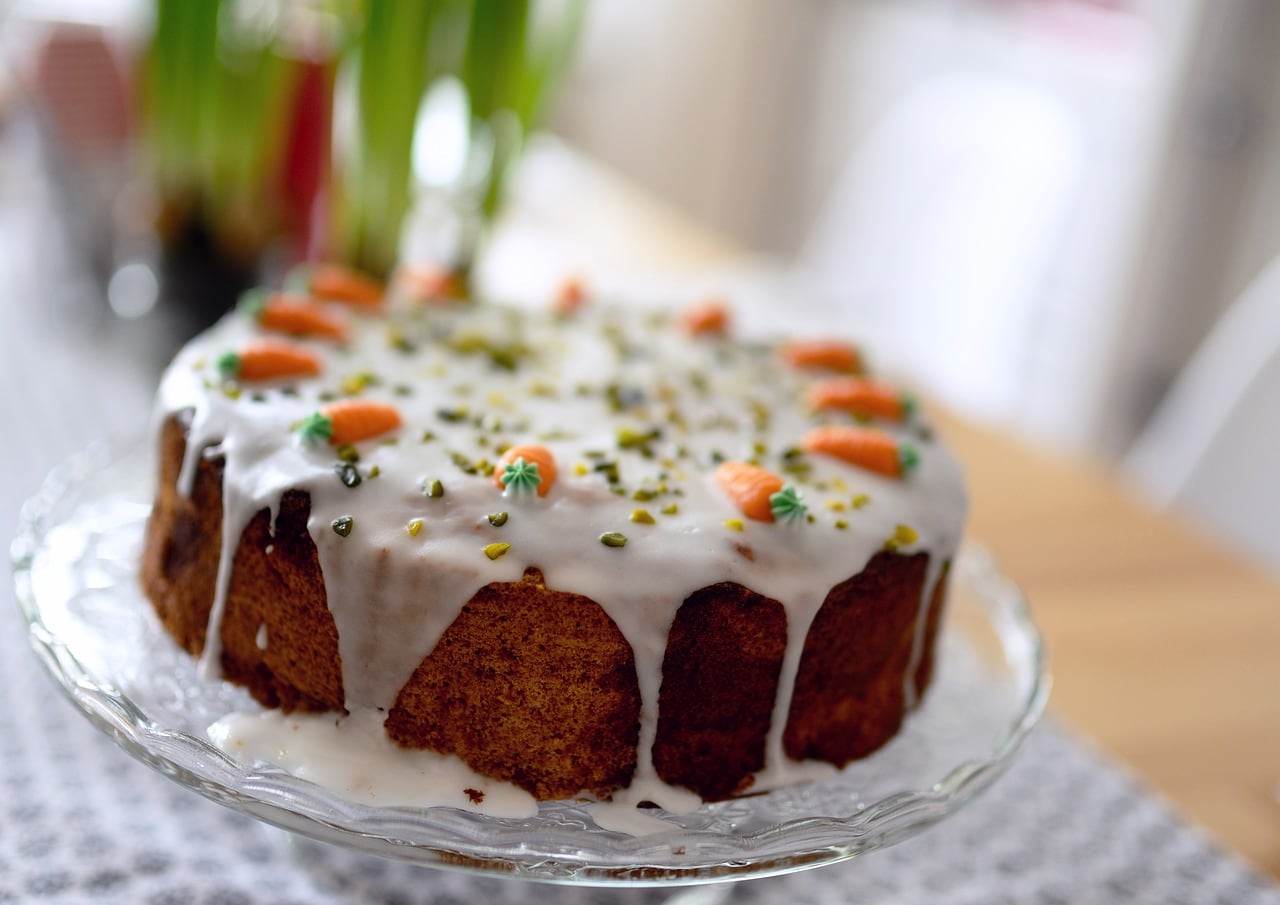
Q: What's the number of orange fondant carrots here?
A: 12